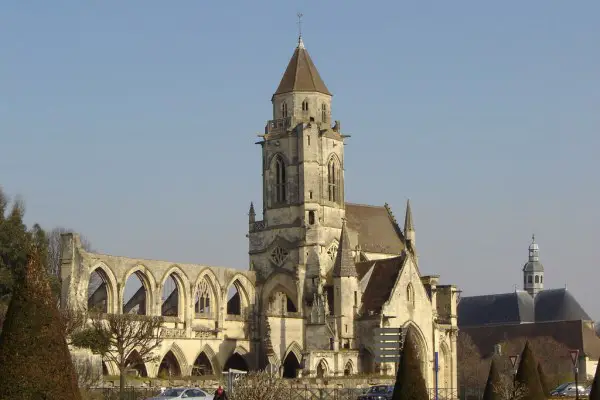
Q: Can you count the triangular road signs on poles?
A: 2